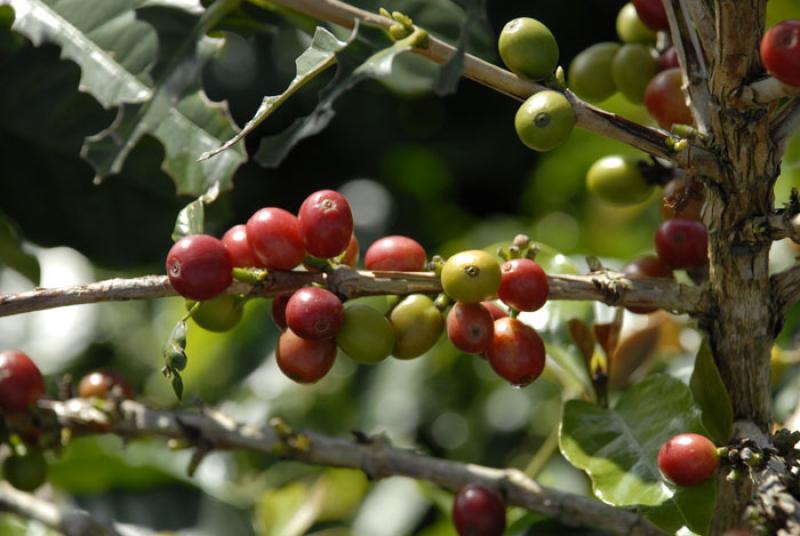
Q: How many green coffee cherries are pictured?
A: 11